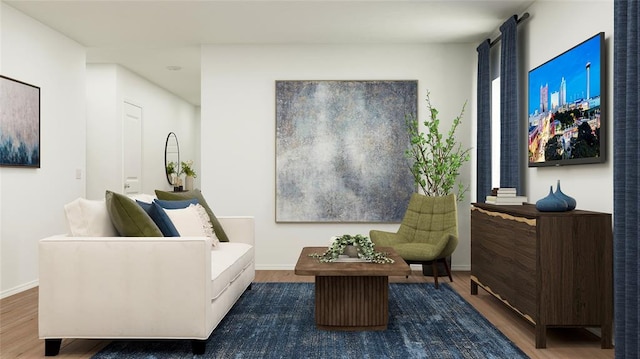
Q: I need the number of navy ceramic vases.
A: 2